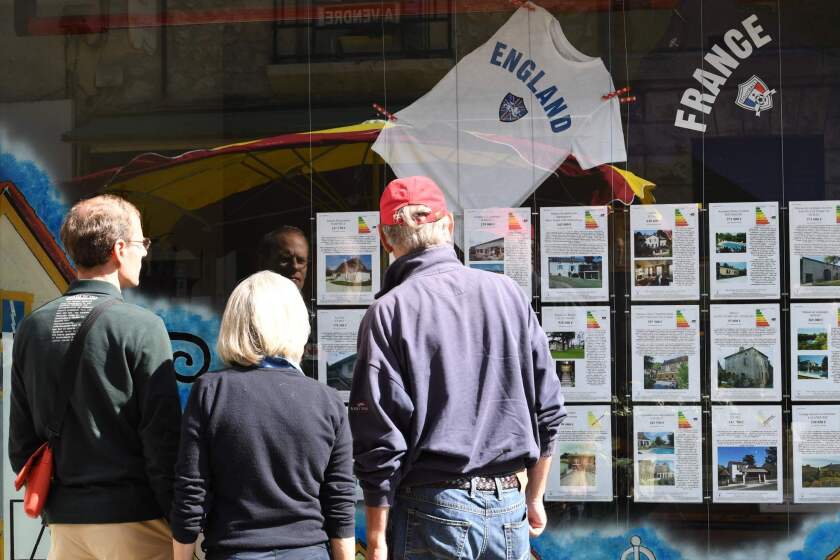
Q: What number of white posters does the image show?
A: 15